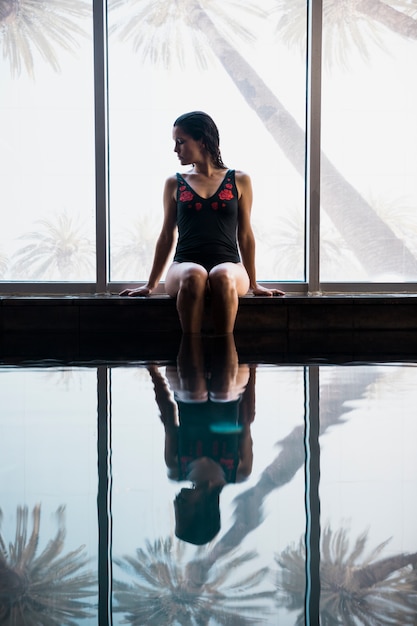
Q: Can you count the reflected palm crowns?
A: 3